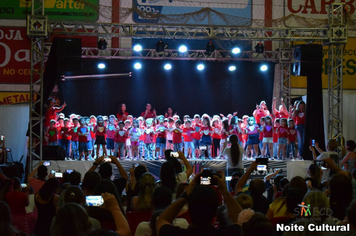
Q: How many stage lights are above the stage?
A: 9